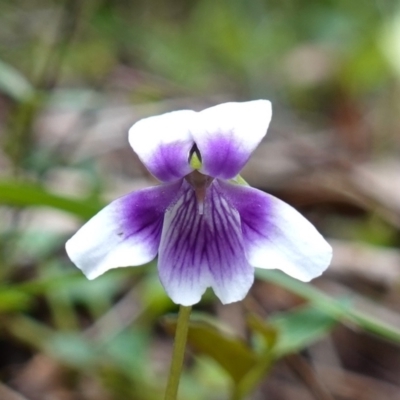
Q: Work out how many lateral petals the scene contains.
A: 2